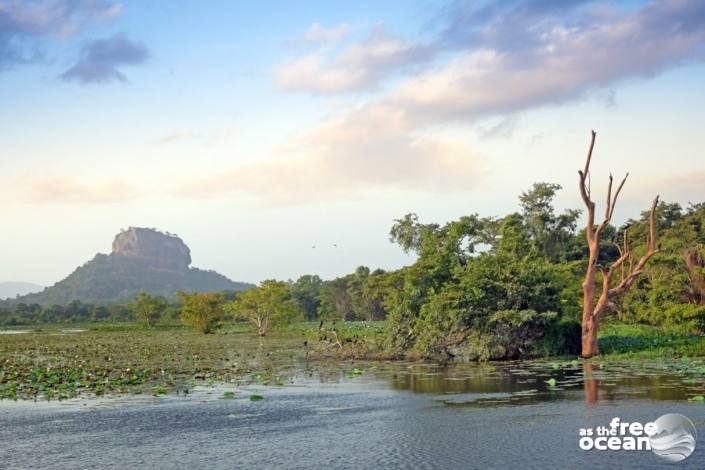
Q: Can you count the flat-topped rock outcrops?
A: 1